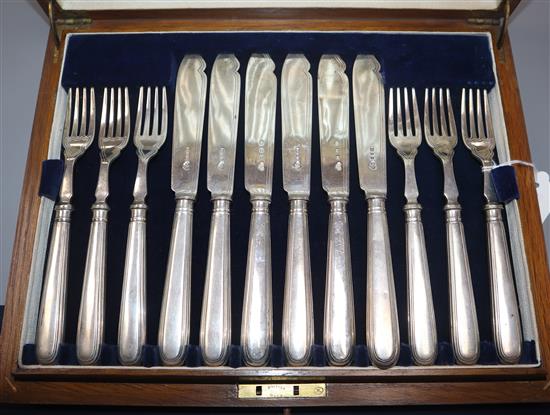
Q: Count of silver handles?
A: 12